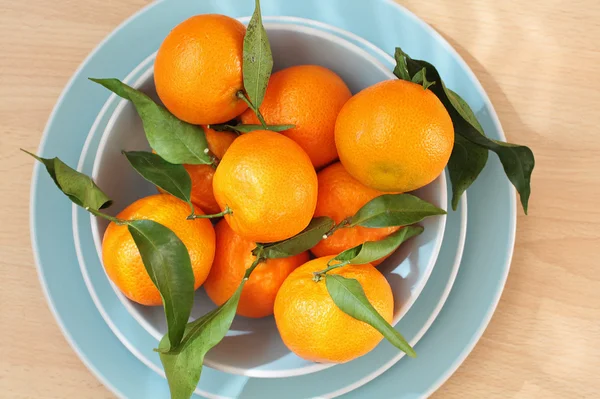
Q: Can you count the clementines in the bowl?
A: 9